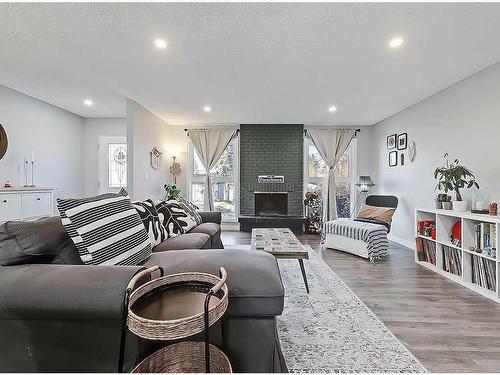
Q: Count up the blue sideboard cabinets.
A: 0